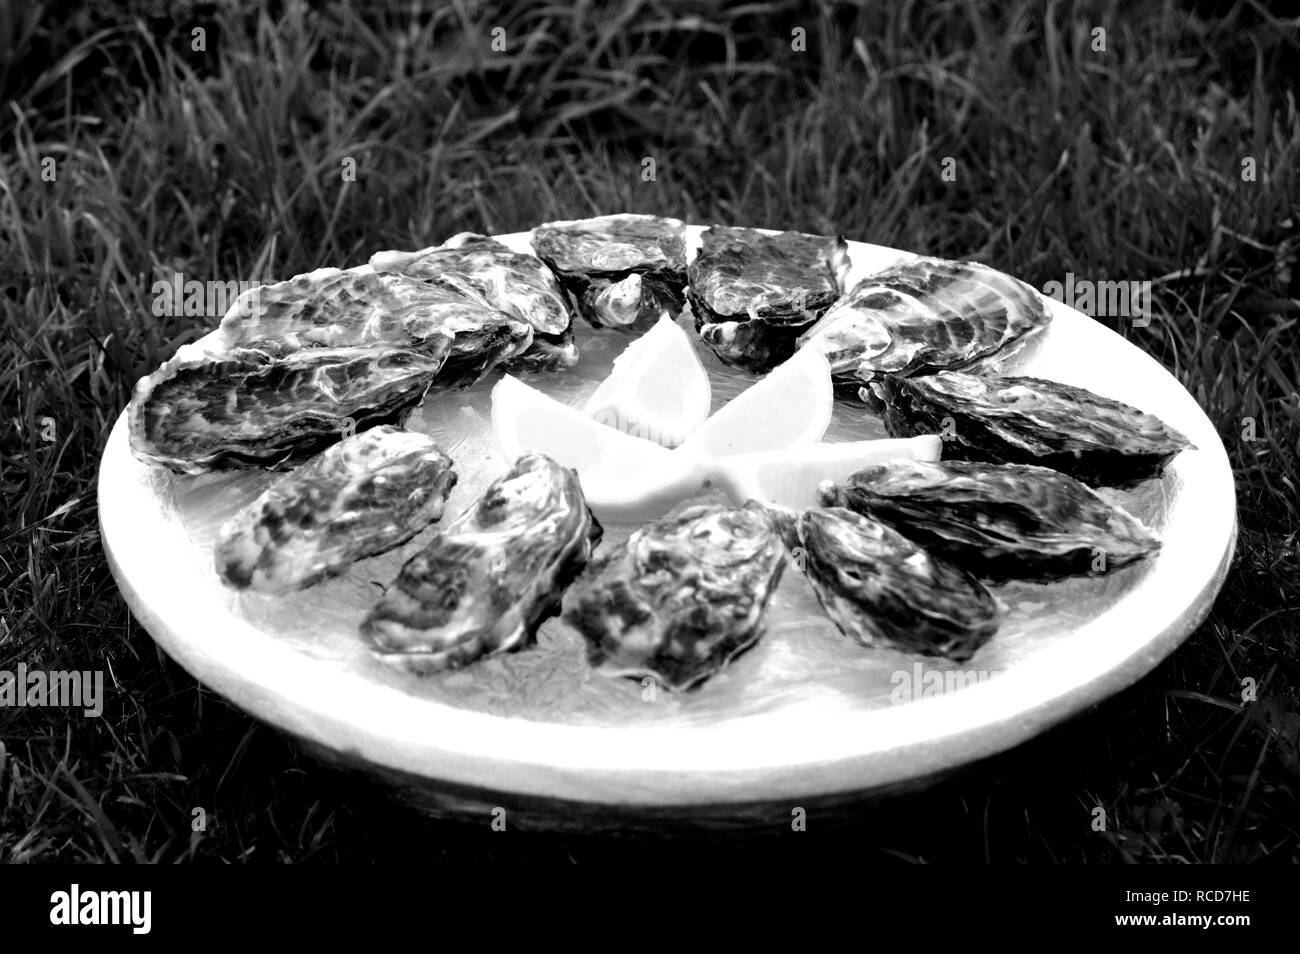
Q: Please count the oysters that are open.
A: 0